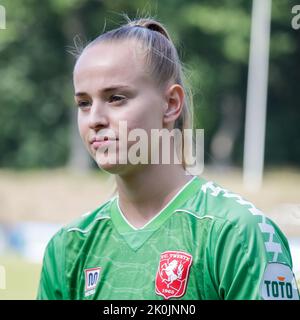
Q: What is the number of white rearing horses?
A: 1